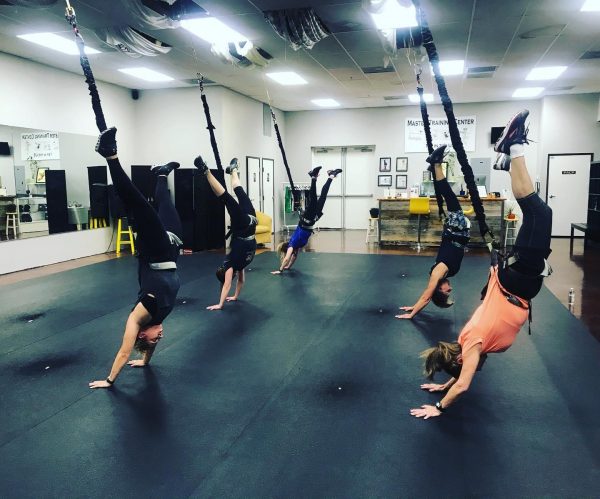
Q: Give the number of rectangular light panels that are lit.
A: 11